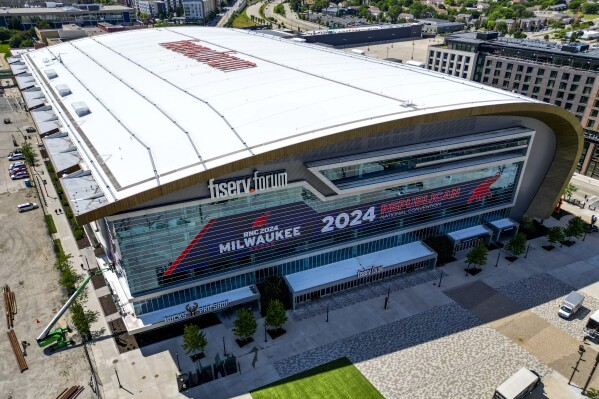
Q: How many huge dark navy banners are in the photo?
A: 1